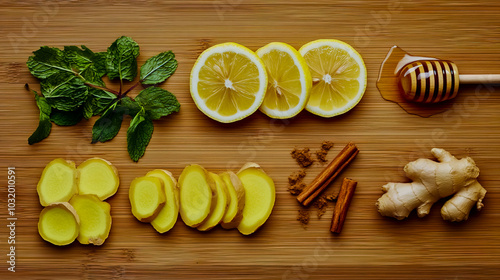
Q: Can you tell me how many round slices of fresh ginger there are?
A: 10